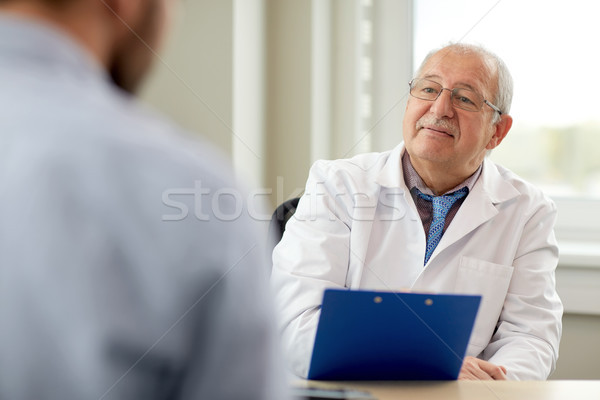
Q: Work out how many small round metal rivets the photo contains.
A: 2